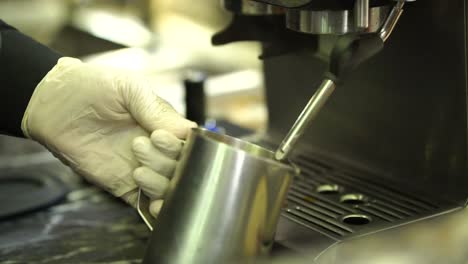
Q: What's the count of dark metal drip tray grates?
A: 1